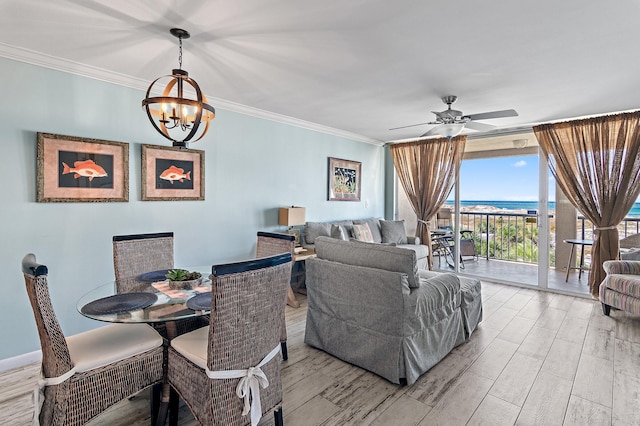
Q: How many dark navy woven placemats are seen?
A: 3